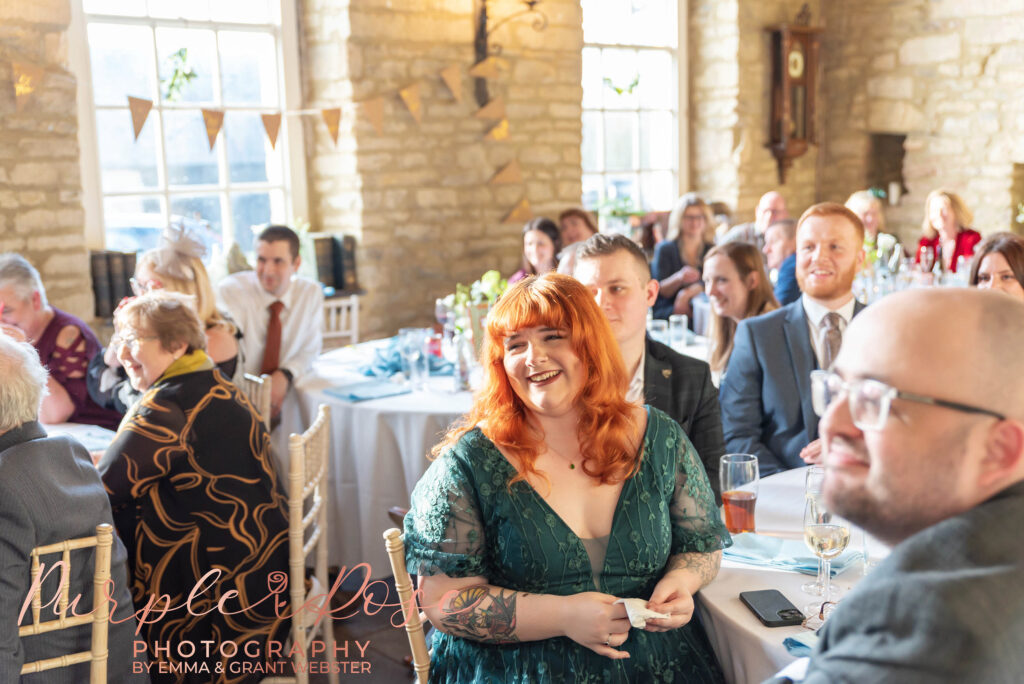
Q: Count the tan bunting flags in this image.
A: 13